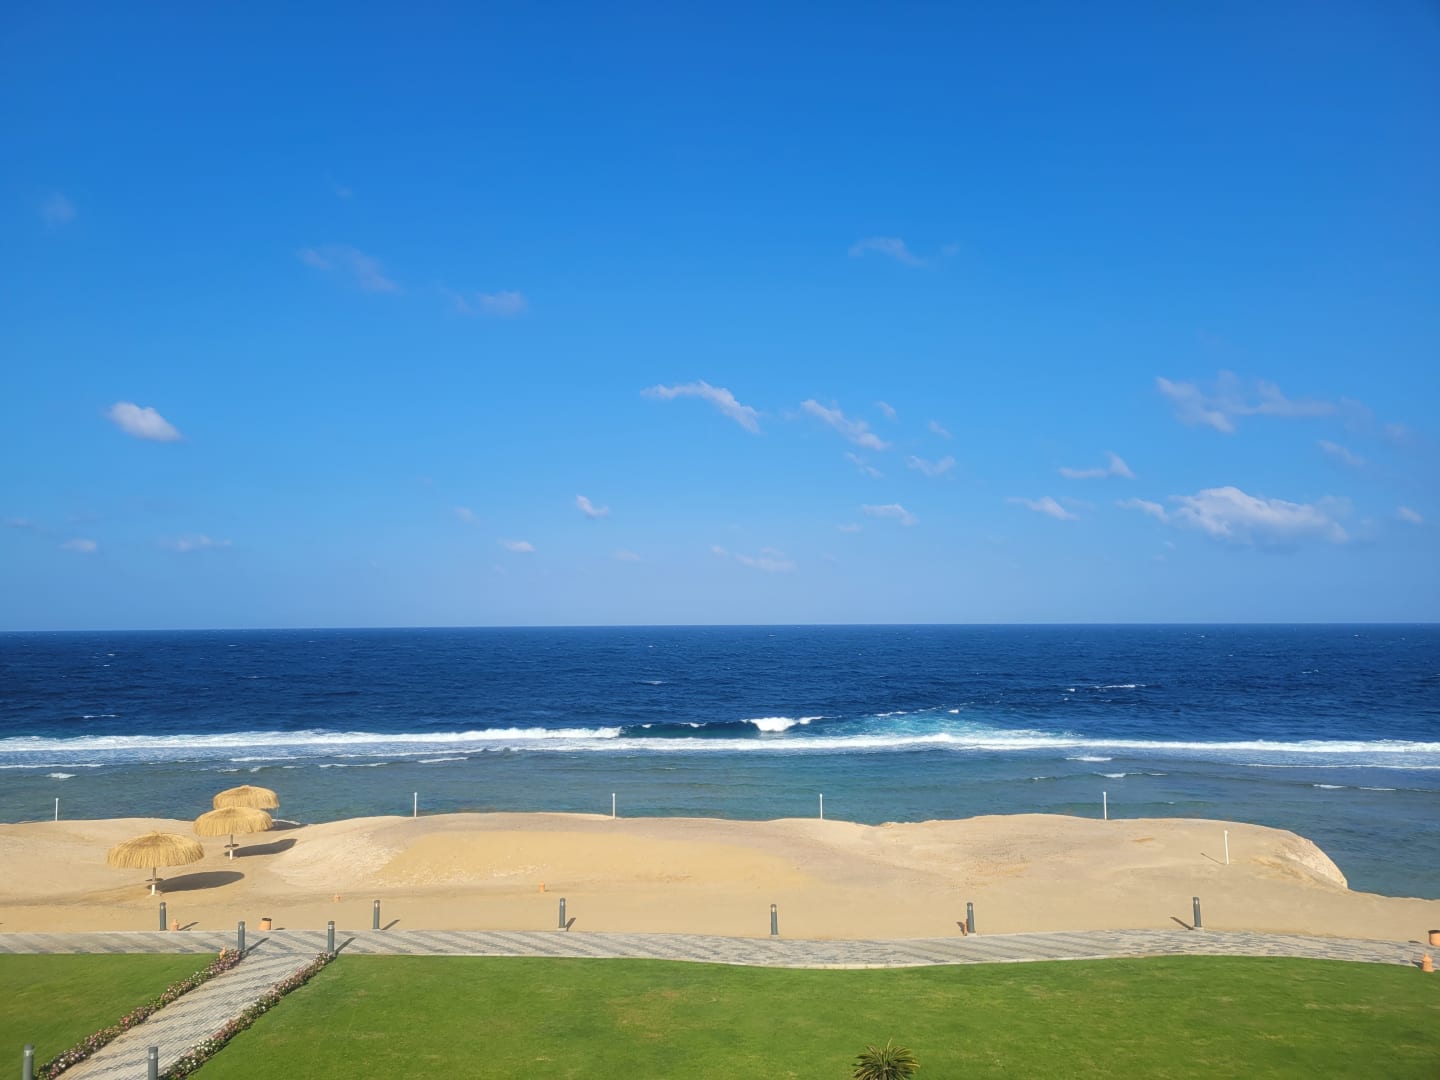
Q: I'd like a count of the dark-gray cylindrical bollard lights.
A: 10